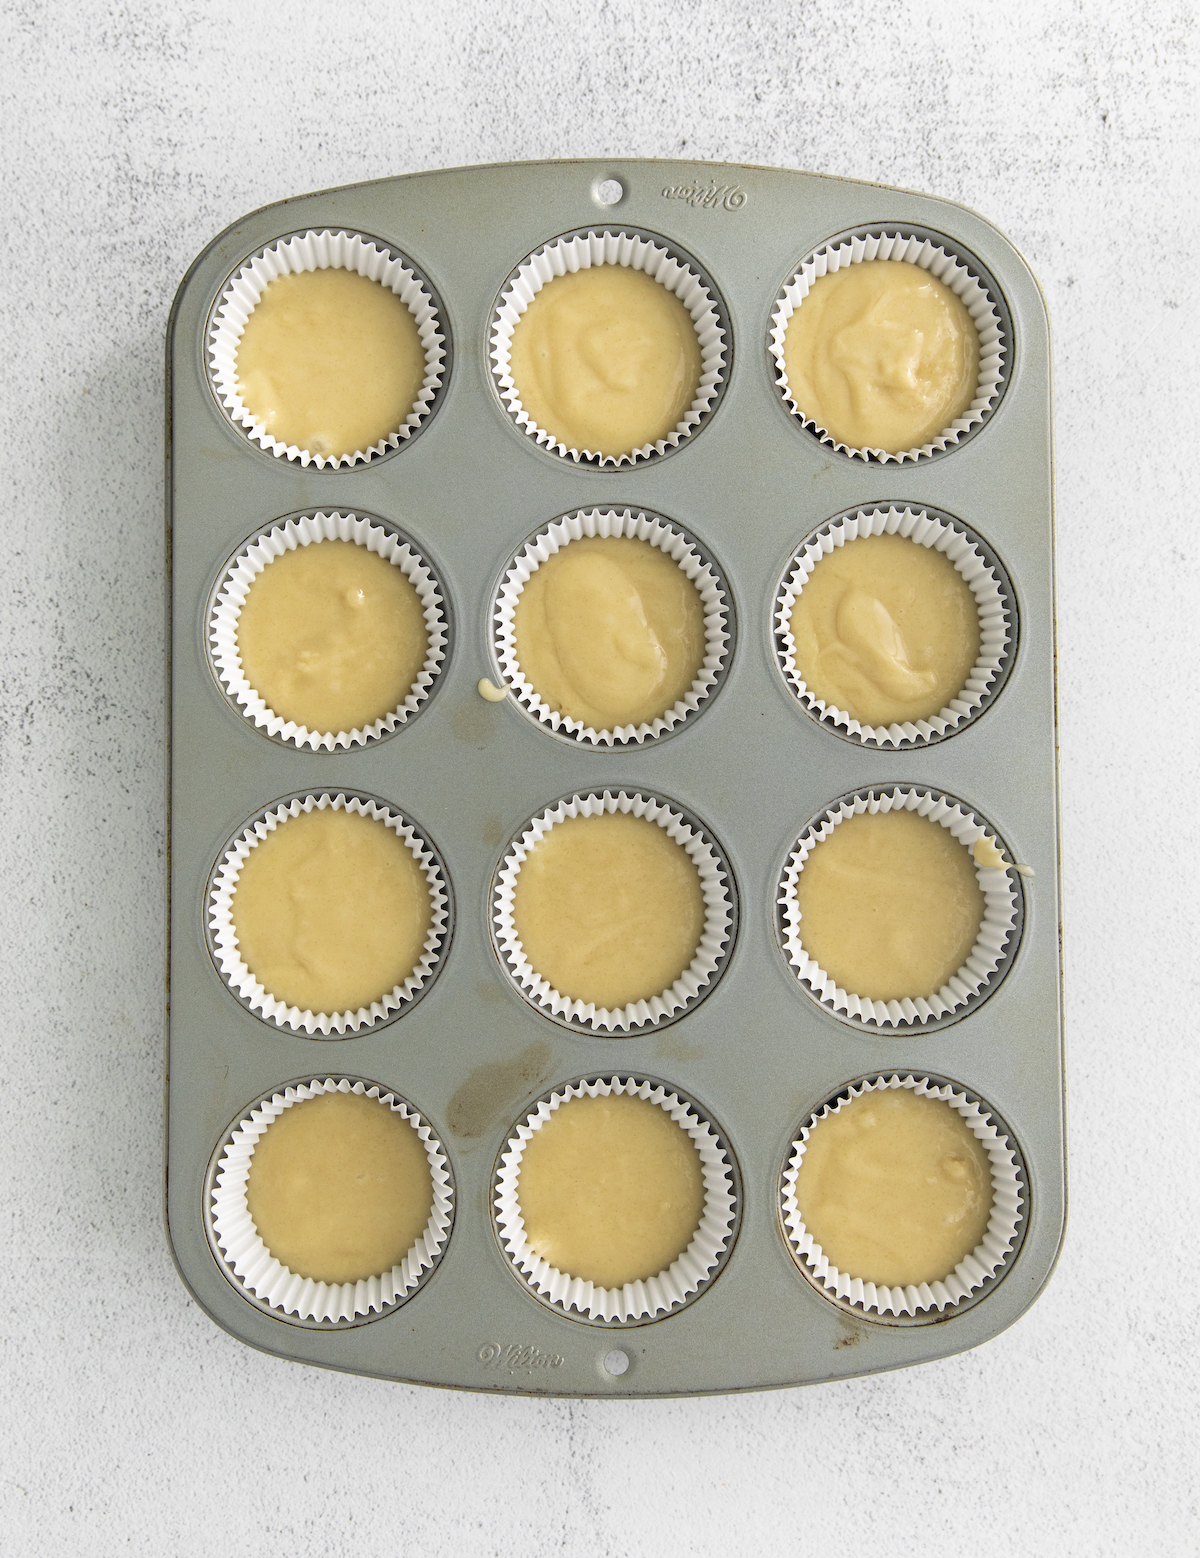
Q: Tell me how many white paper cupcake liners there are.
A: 12